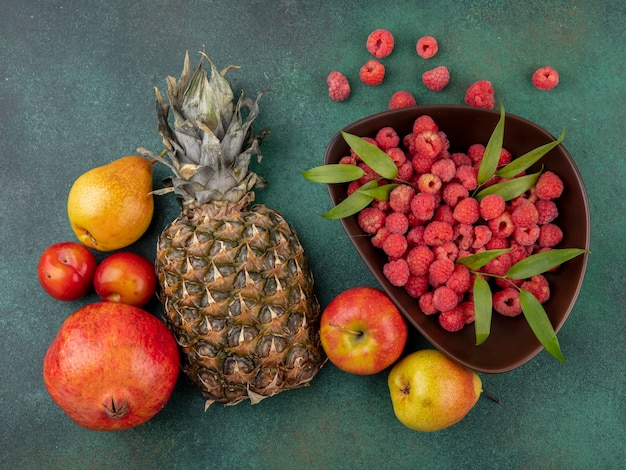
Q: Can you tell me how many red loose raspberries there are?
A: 8